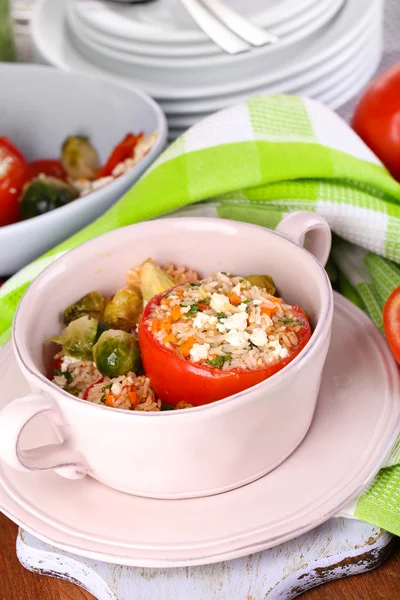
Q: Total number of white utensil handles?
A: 2